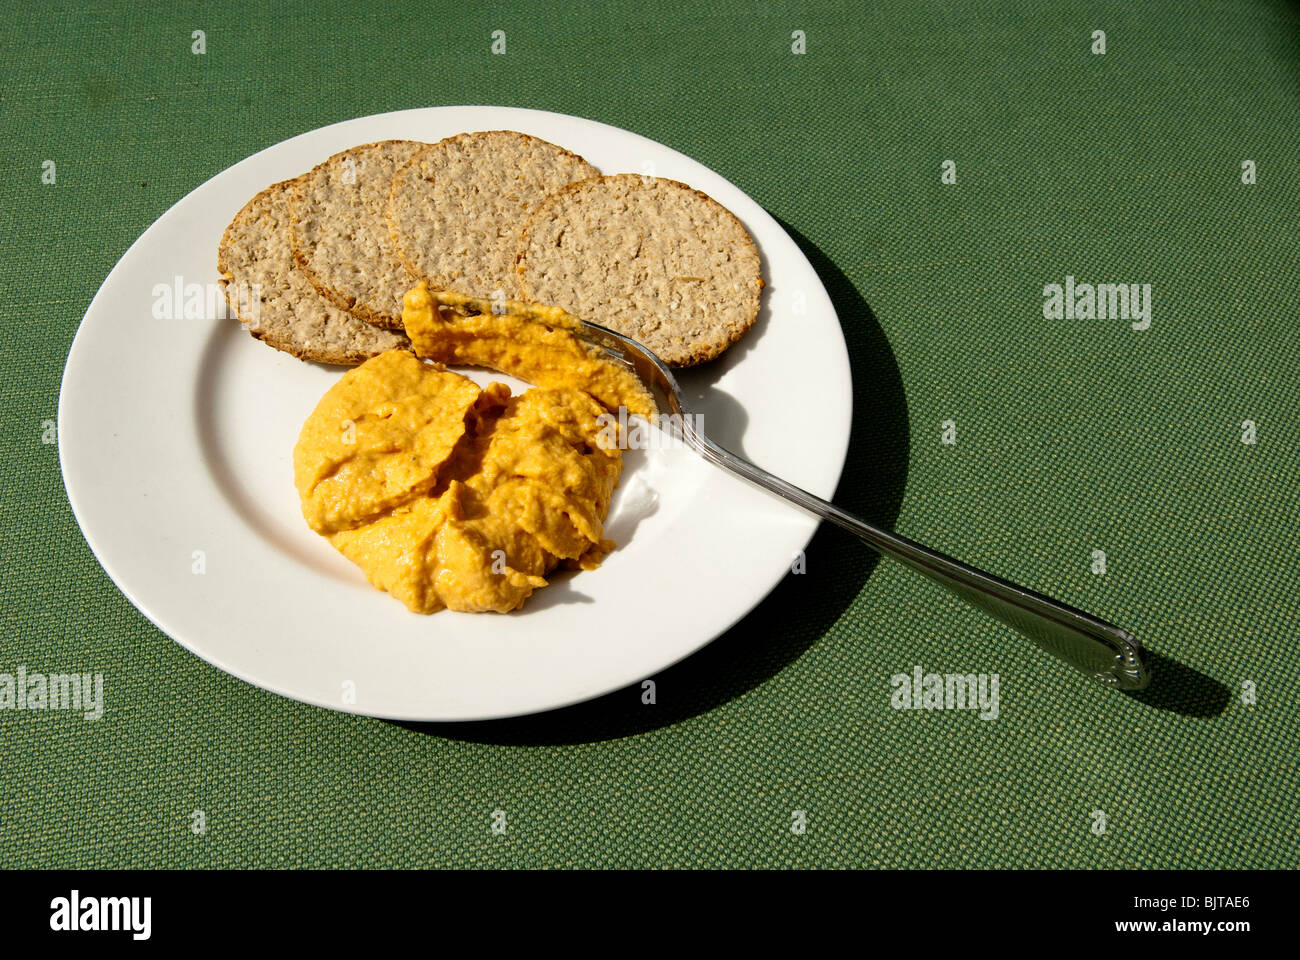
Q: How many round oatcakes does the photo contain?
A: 4